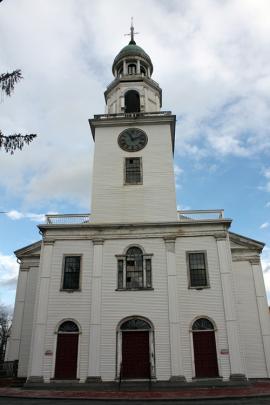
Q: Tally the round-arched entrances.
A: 3